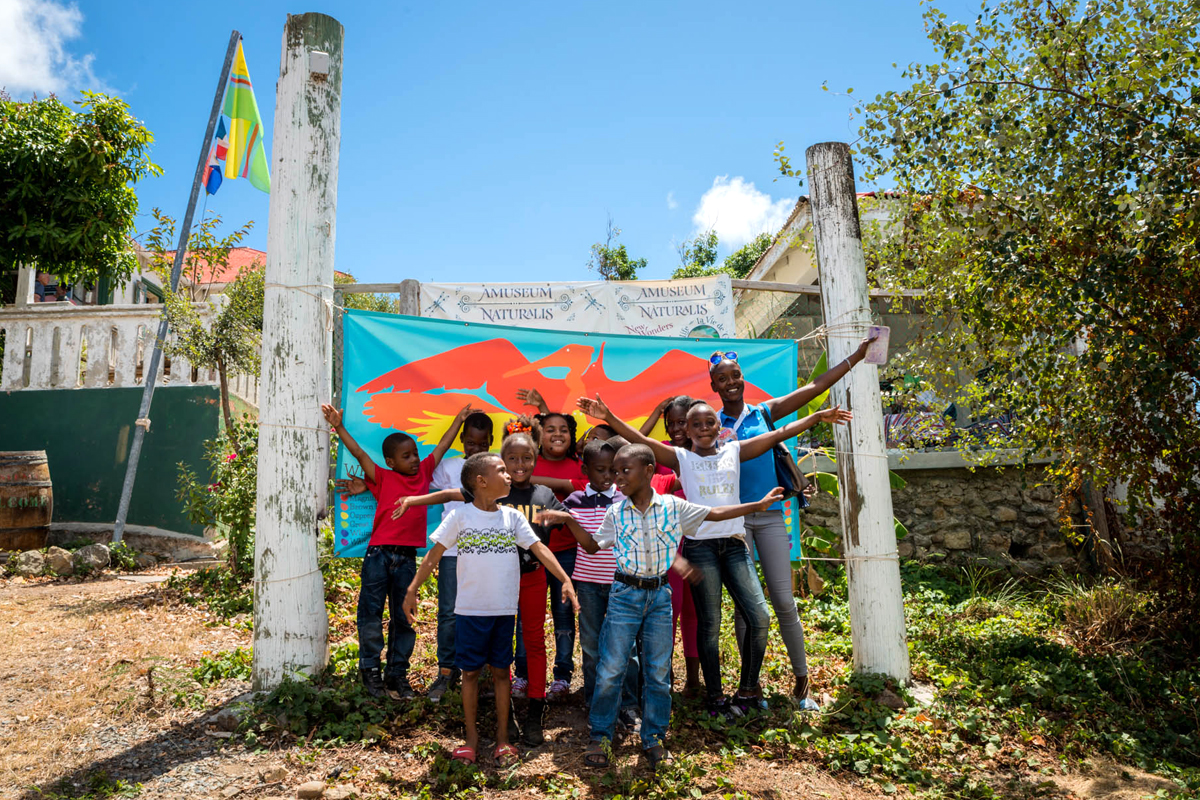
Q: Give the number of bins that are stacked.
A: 0